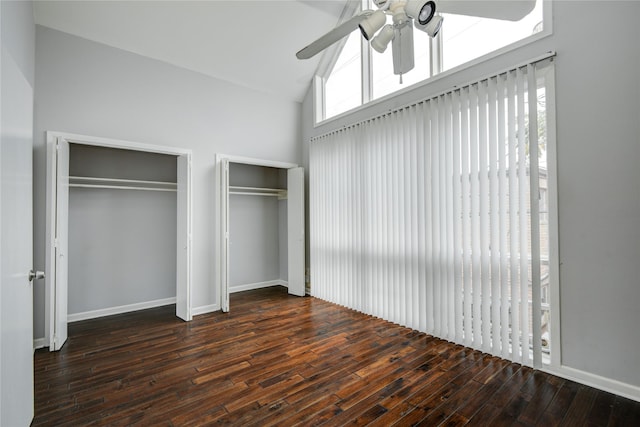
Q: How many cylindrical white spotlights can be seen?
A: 4